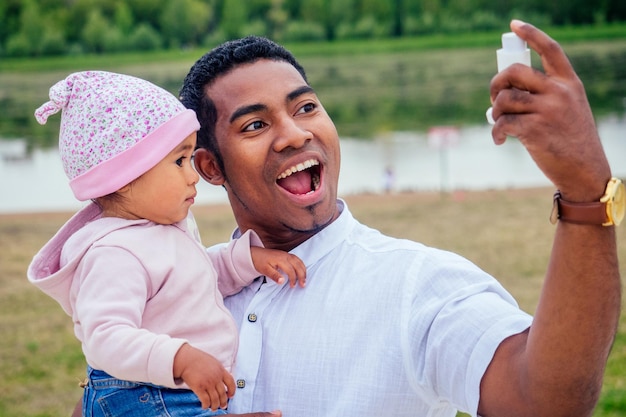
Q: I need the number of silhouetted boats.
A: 0